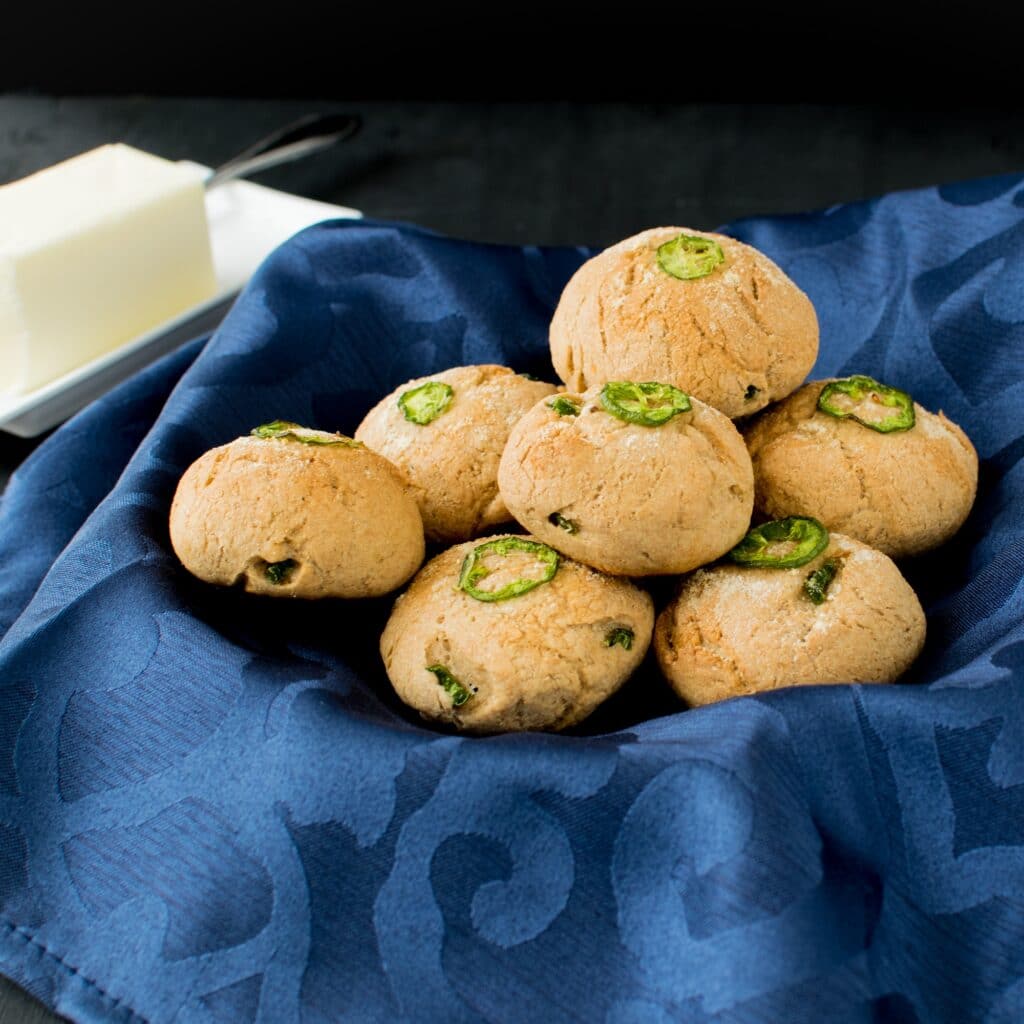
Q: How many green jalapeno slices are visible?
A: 7